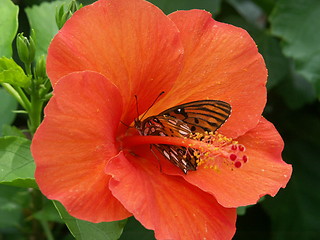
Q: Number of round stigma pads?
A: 5